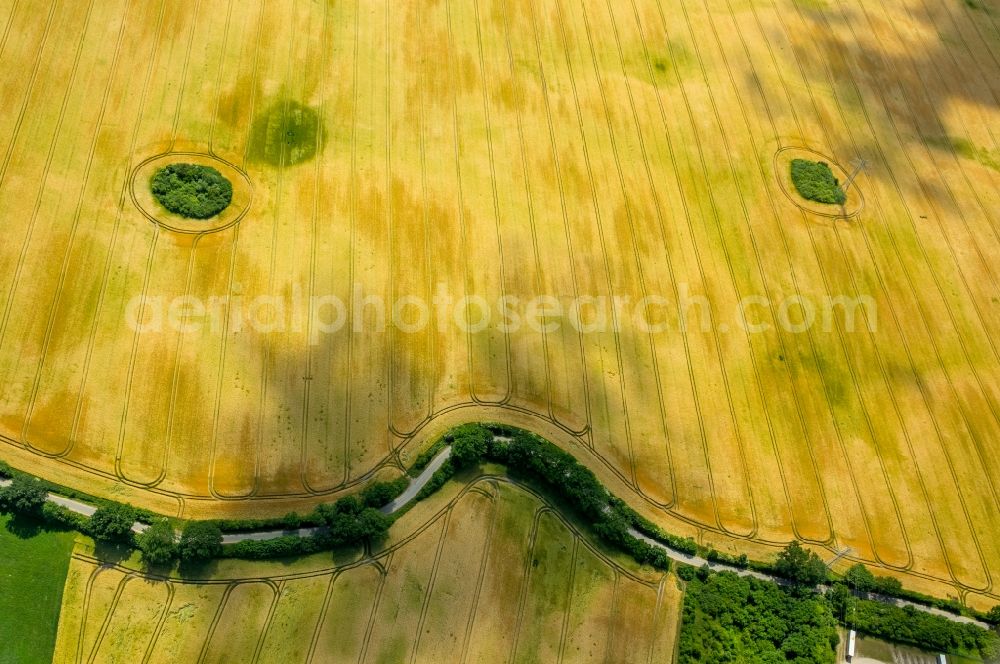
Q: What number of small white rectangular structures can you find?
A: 2